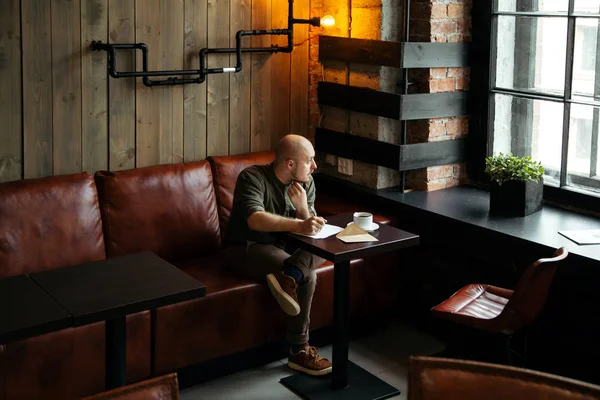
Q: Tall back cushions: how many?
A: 3